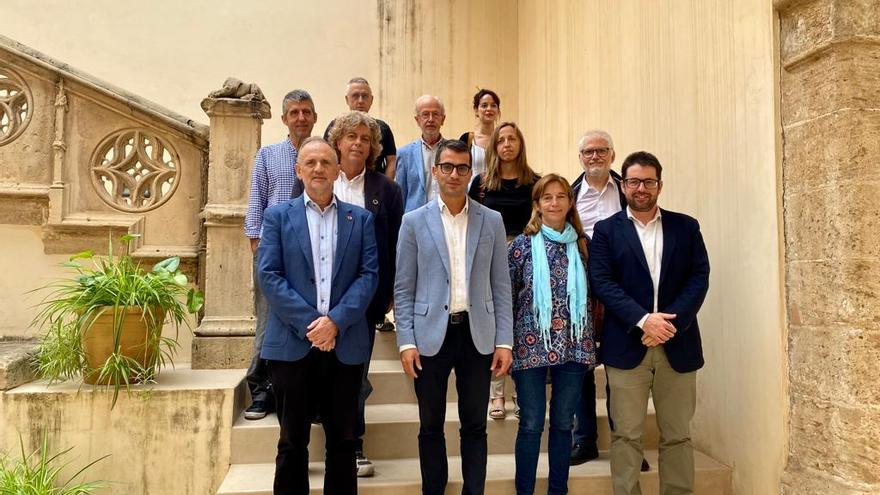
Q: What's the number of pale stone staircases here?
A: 1